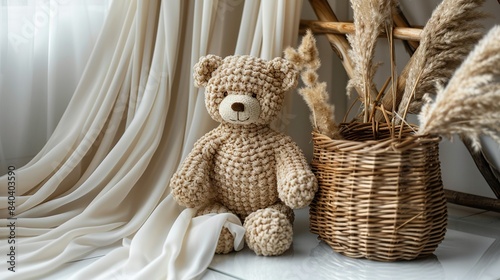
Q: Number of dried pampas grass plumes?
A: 4